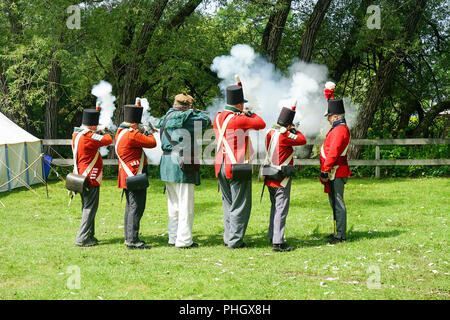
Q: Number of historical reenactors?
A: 6